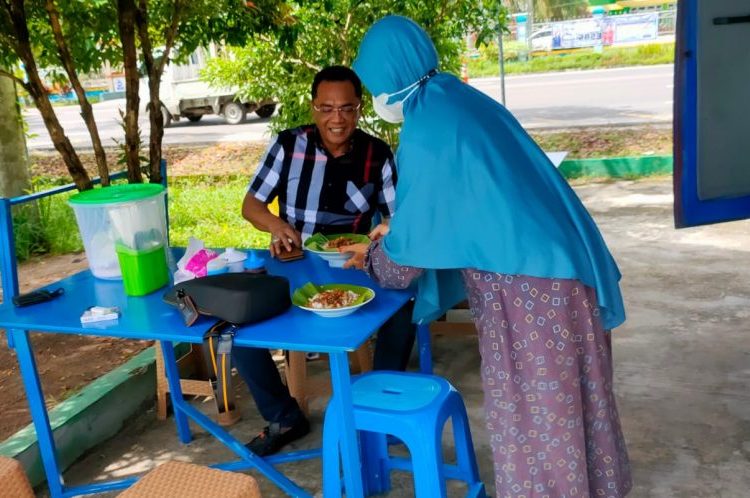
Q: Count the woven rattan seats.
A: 2